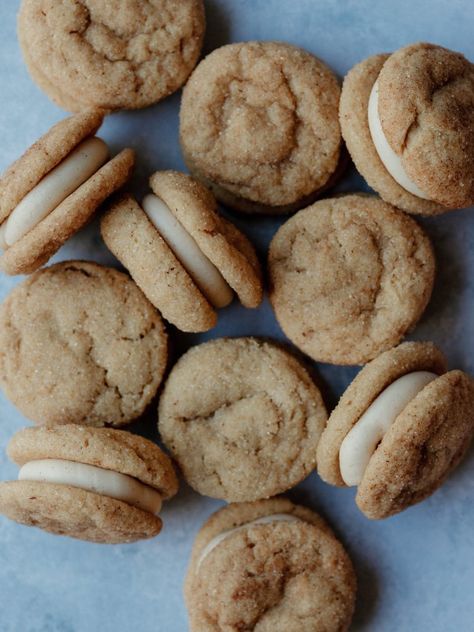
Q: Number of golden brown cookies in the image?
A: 11